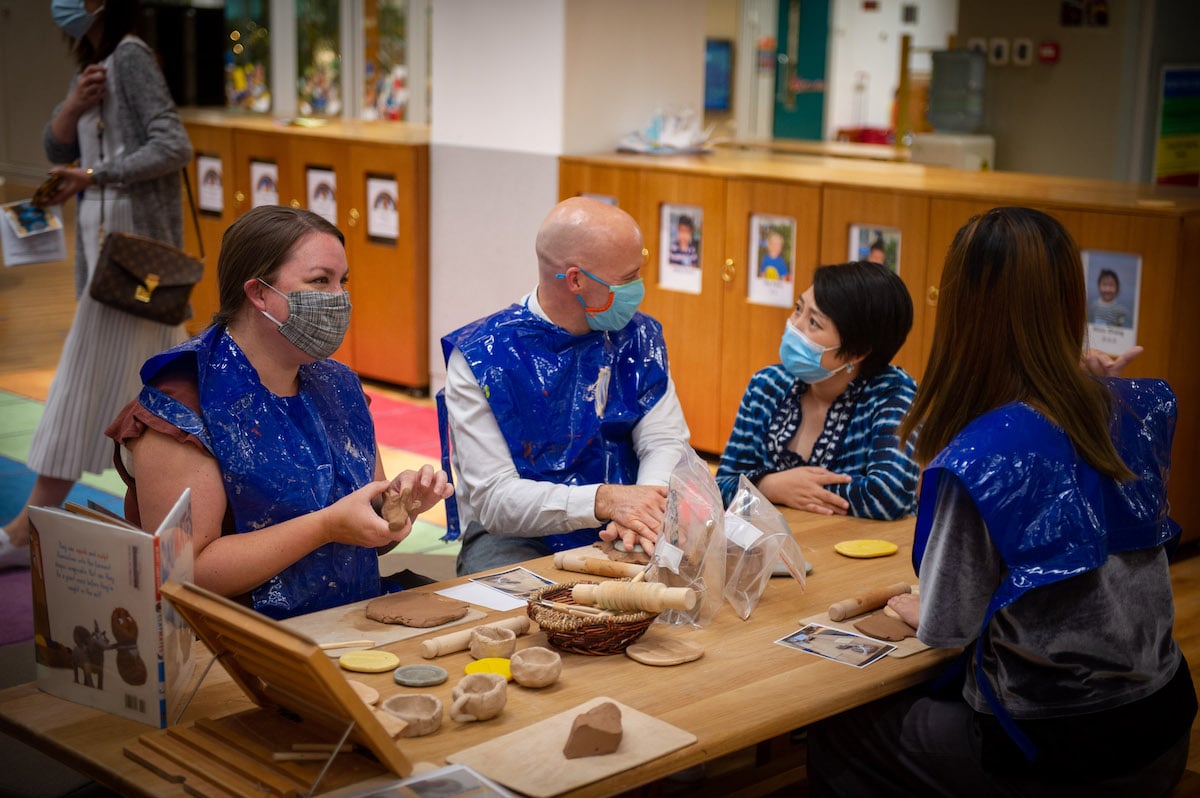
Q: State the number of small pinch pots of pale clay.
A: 4